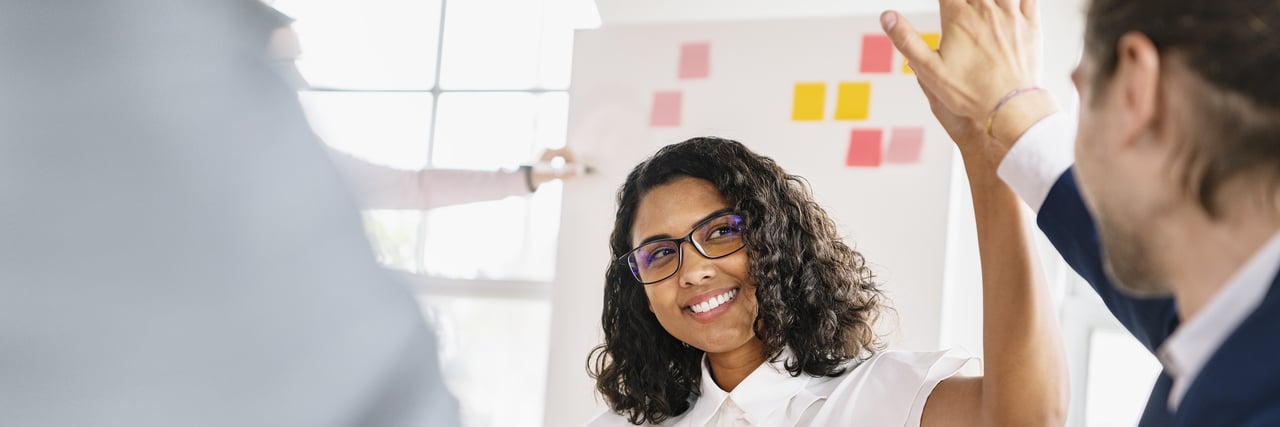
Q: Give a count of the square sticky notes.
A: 8